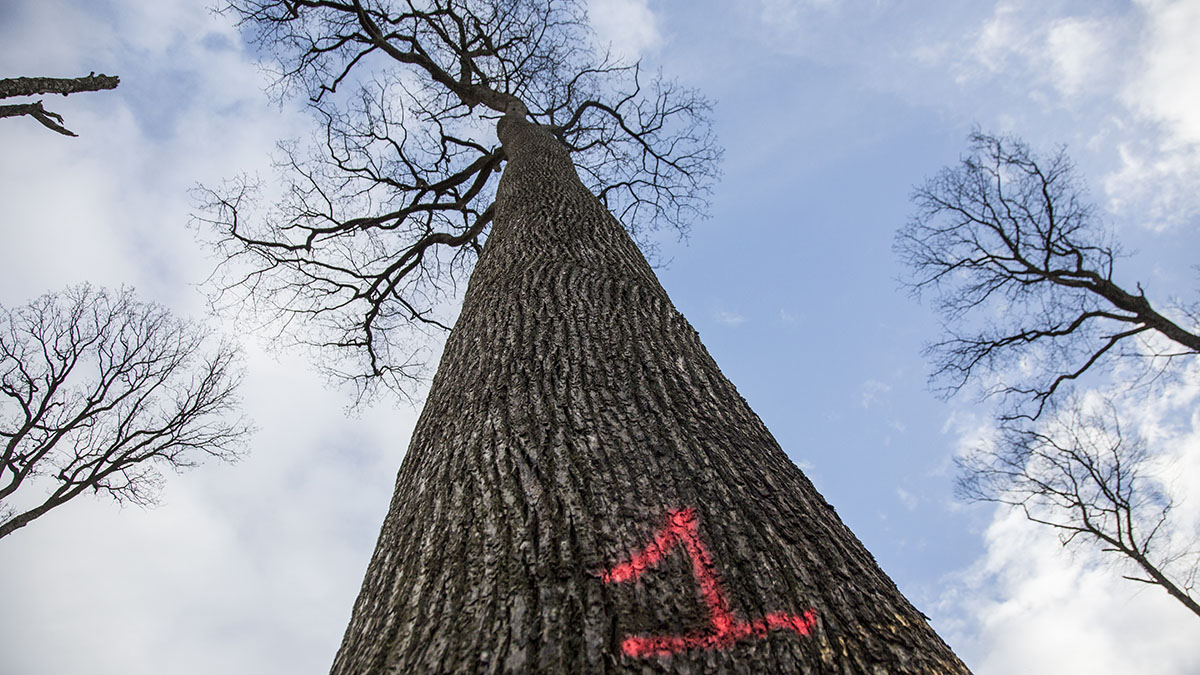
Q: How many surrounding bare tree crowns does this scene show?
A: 3